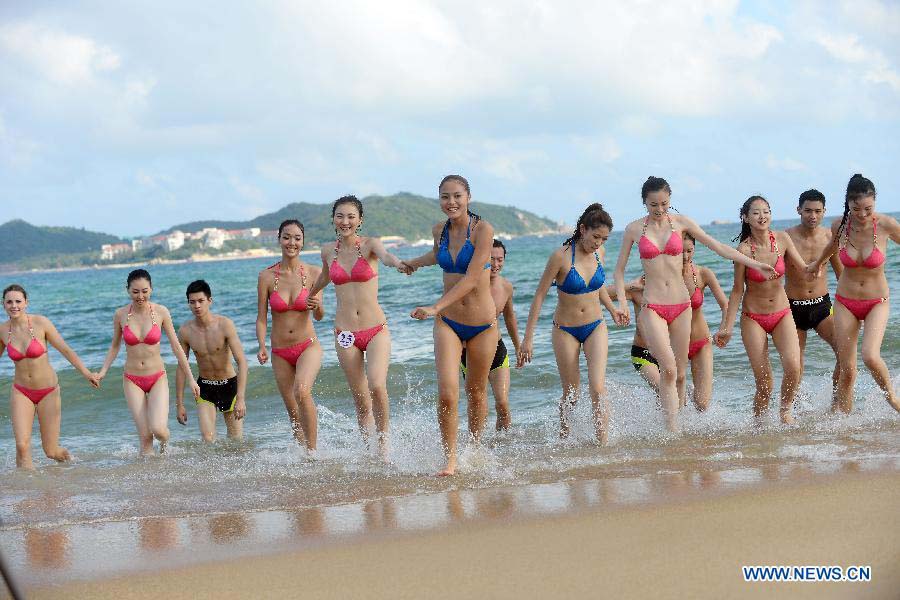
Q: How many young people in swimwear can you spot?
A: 14